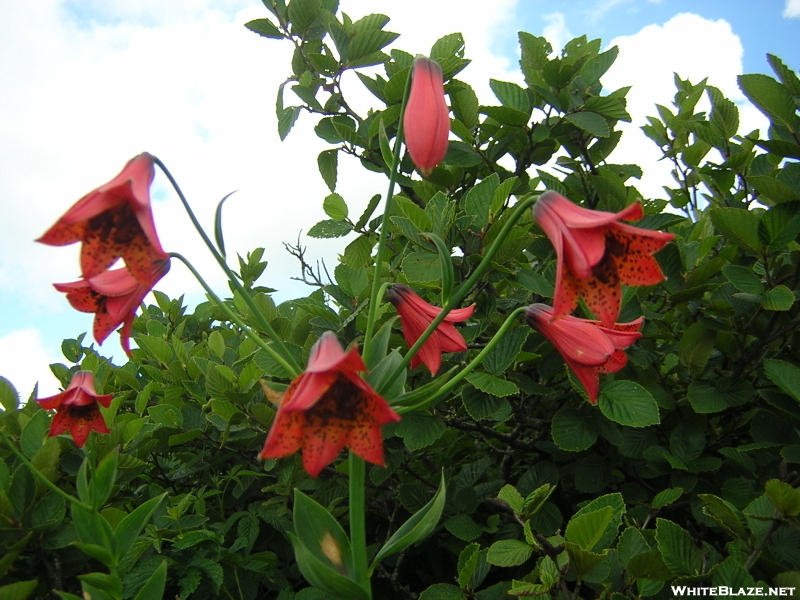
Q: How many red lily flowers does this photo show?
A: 8